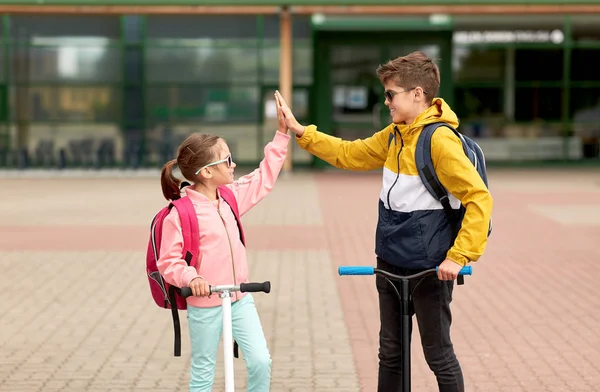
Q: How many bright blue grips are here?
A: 2